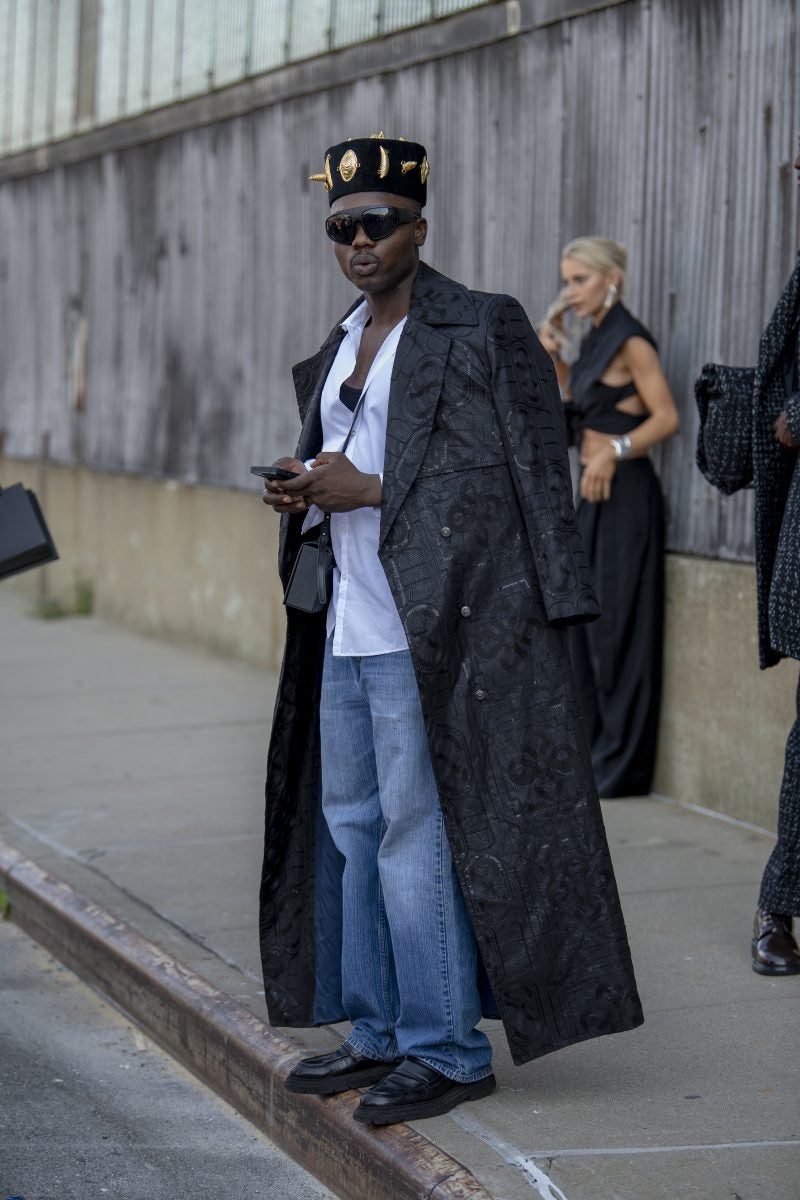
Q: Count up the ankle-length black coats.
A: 1